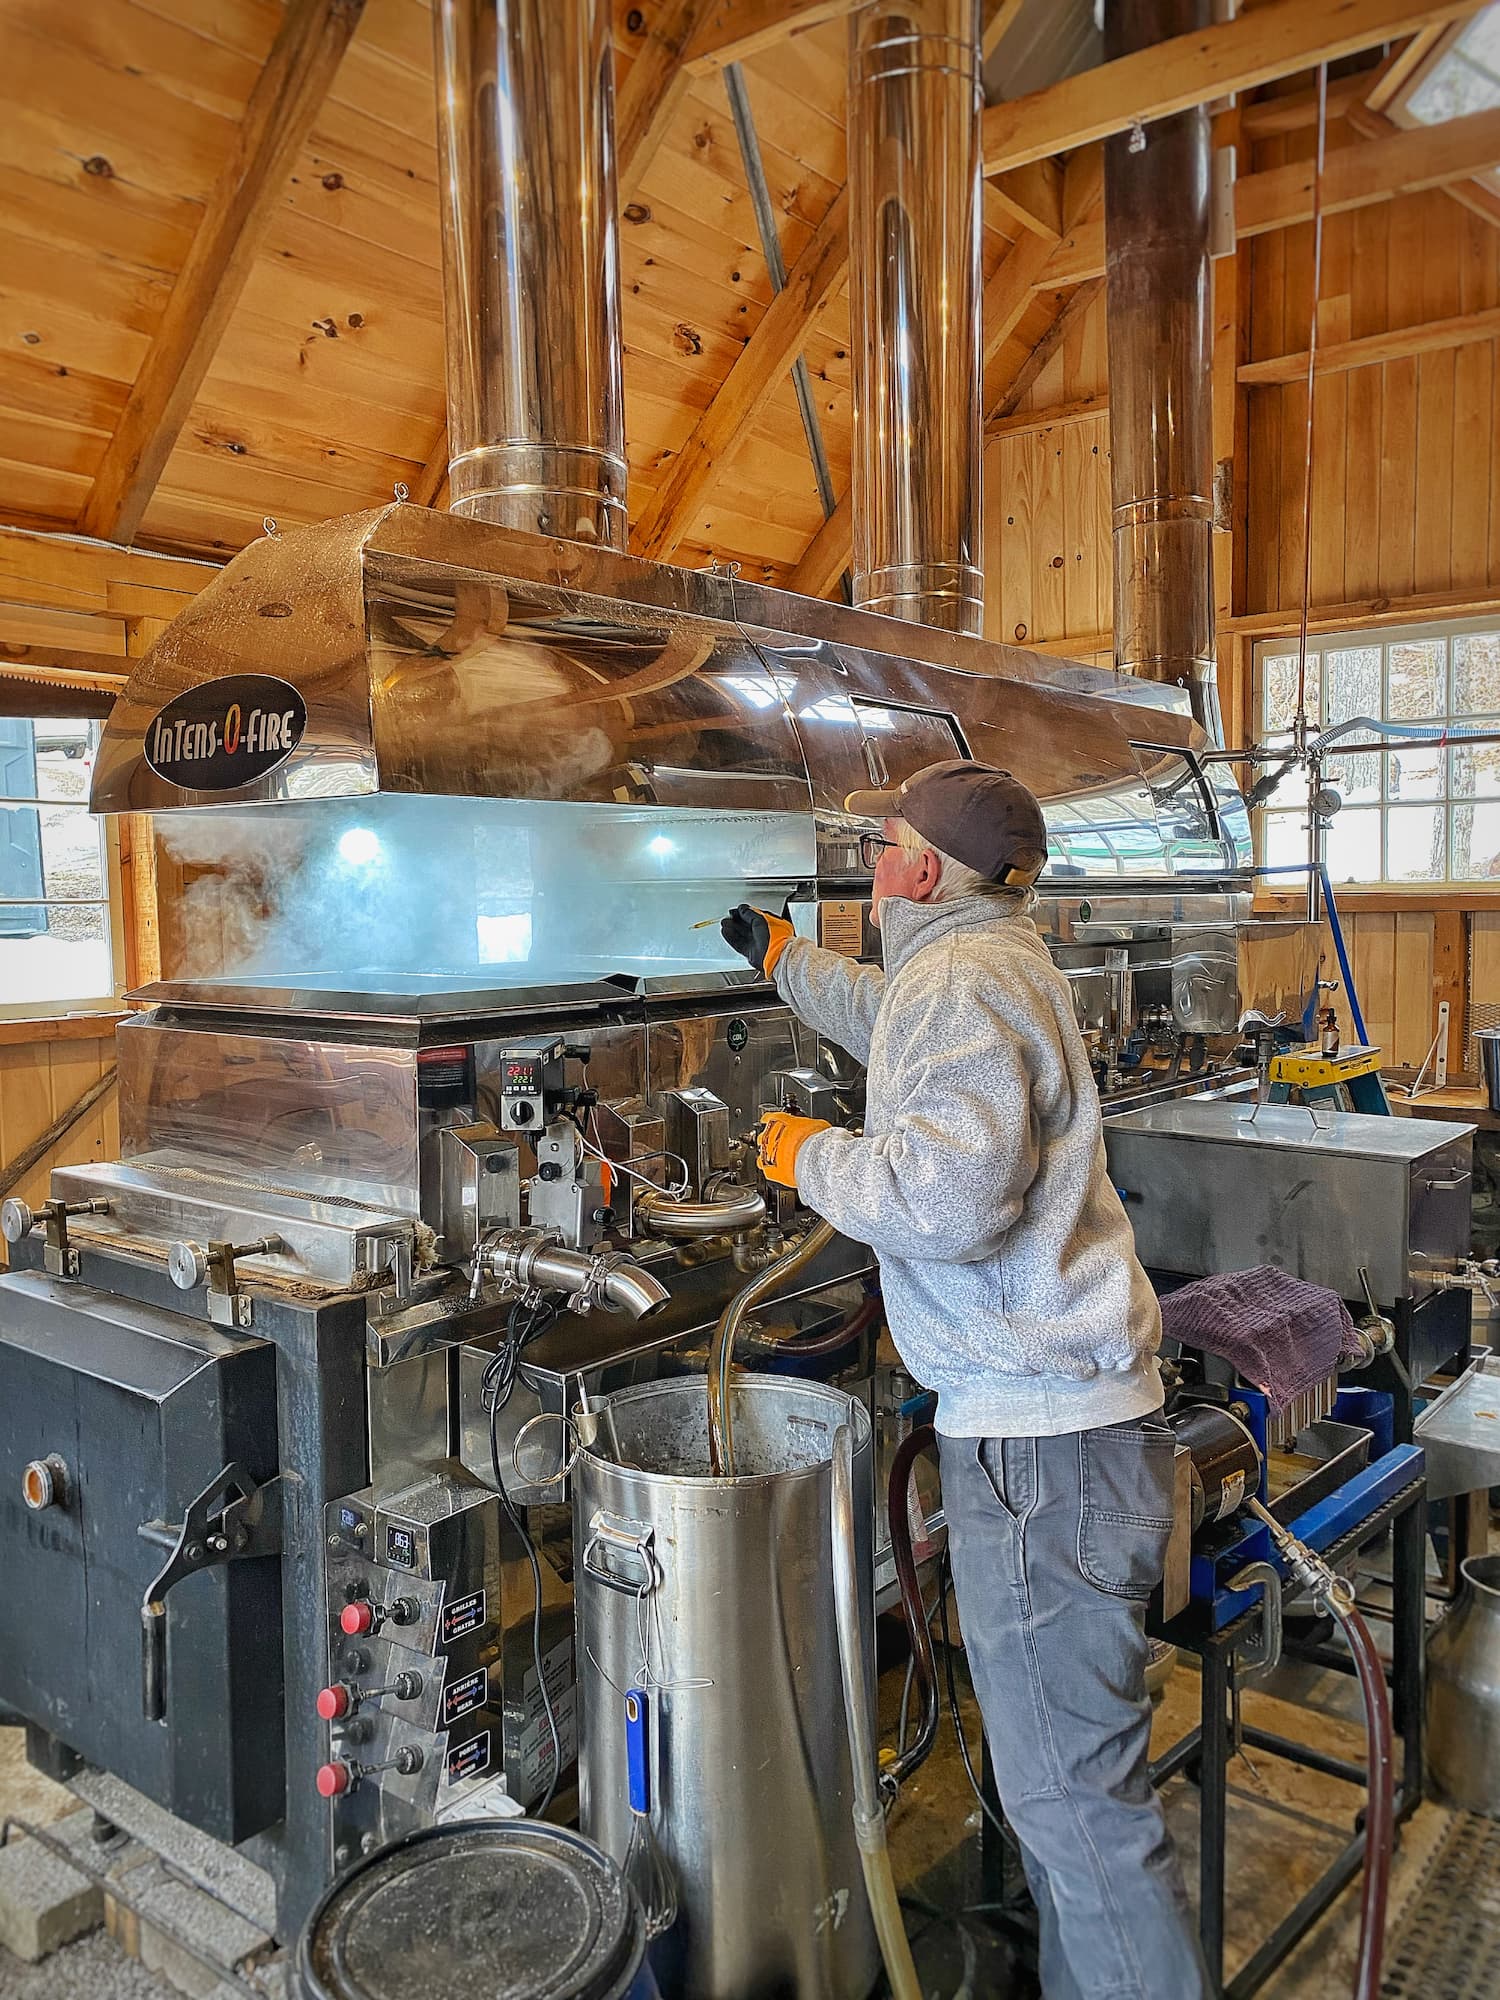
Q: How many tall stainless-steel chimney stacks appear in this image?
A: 3